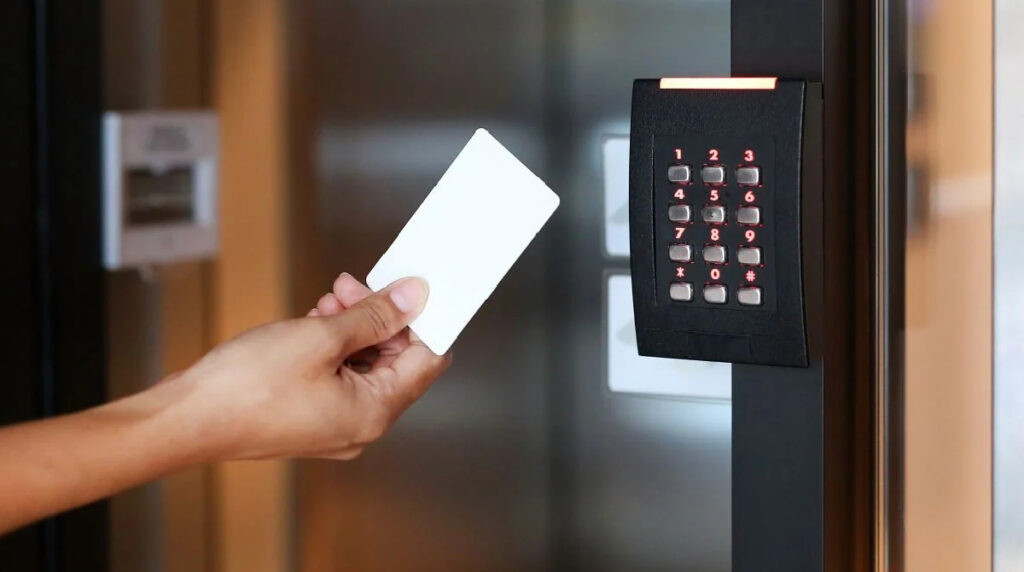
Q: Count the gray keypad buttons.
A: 12